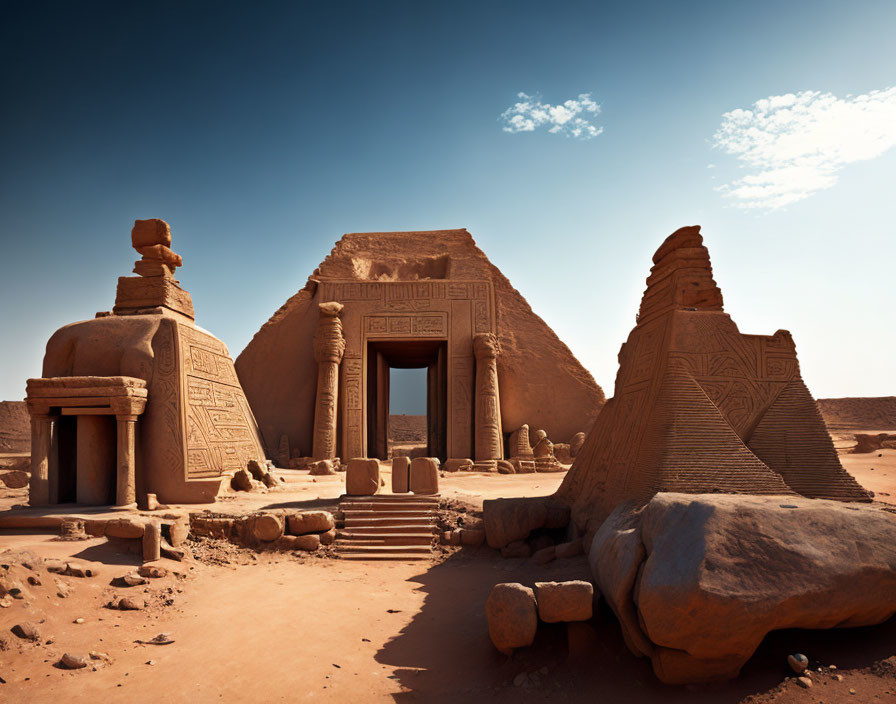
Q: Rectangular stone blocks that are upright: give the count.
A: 3